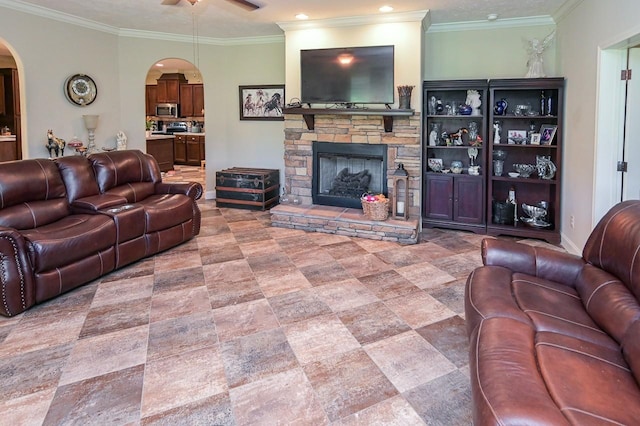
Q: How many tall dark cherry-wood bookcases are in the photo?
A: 2